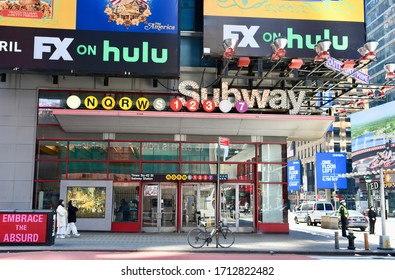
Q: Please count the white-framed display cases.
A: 1